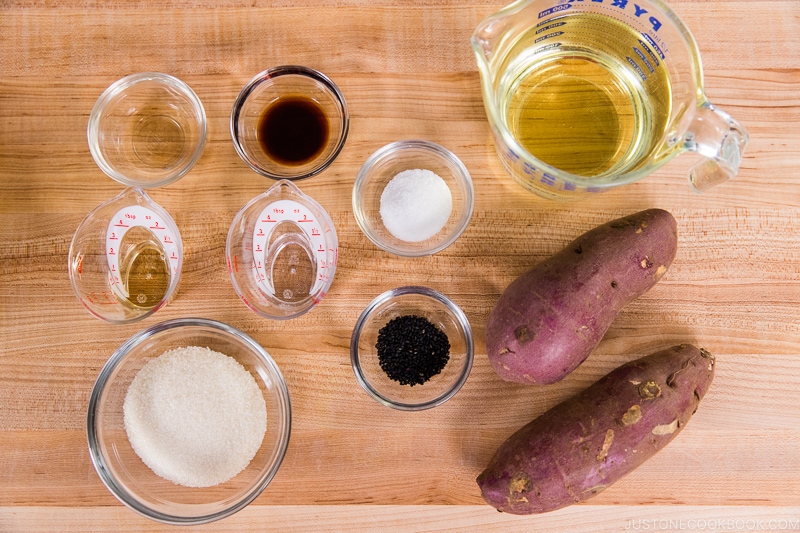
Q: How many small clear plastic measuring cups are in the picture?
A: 2